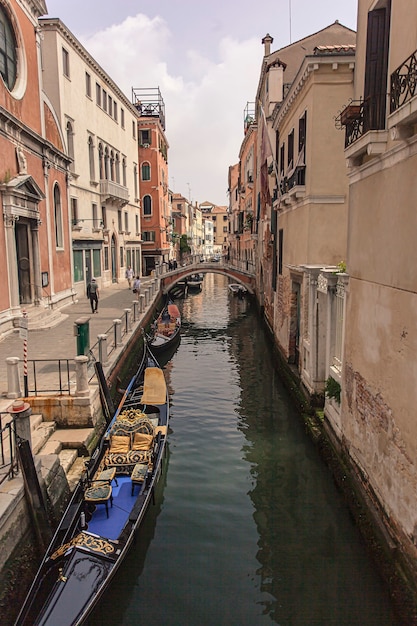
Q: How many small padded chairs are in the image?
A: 3